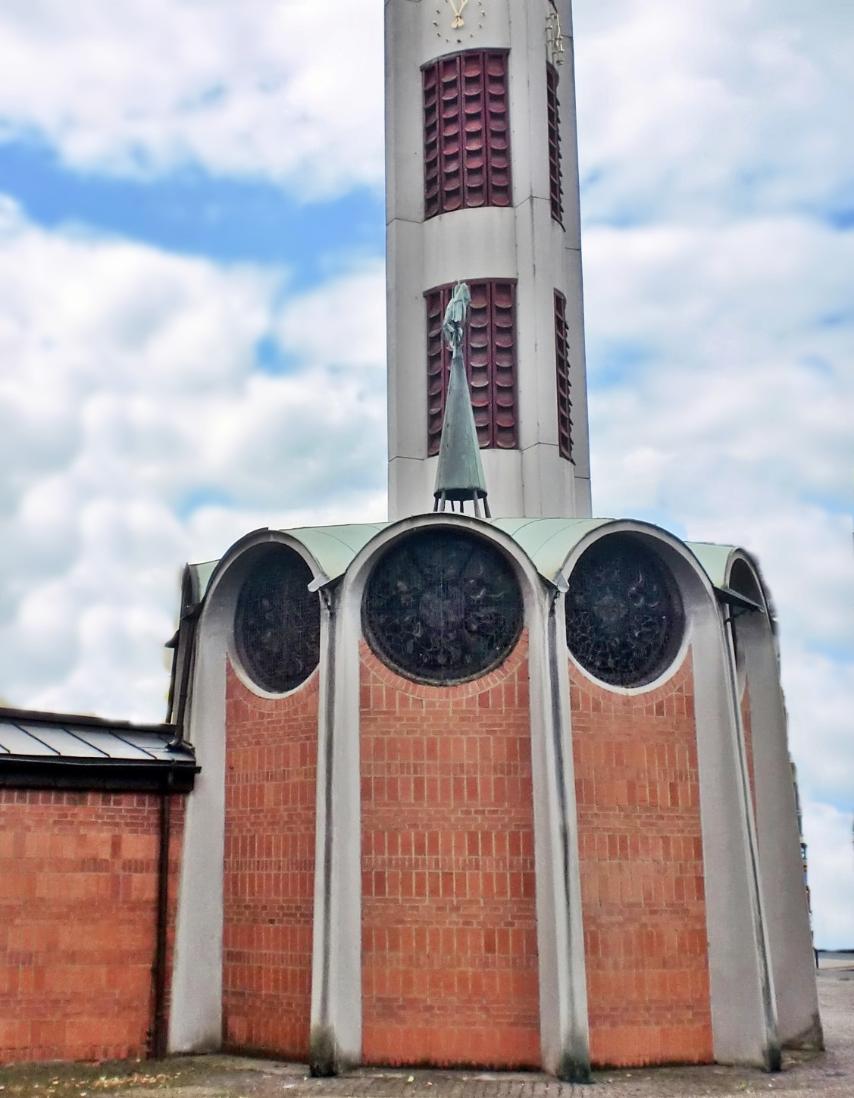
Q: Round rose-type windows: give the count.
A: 3